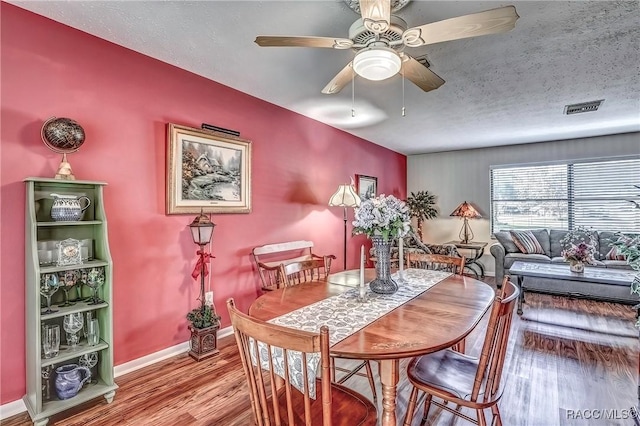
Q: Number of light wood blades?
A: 5